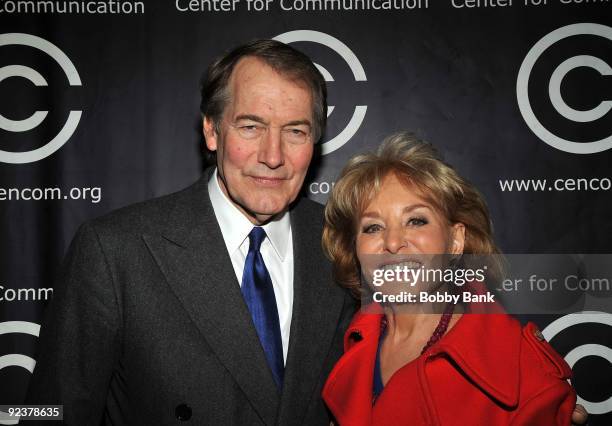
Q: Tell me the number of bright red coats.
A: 1